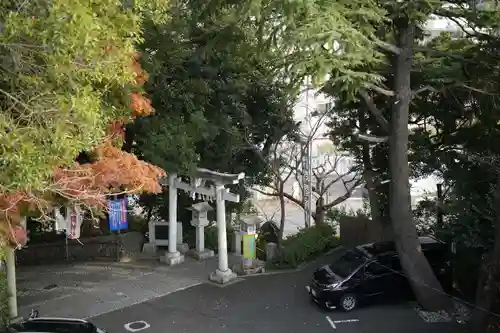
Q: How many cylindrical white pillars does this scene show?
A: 2